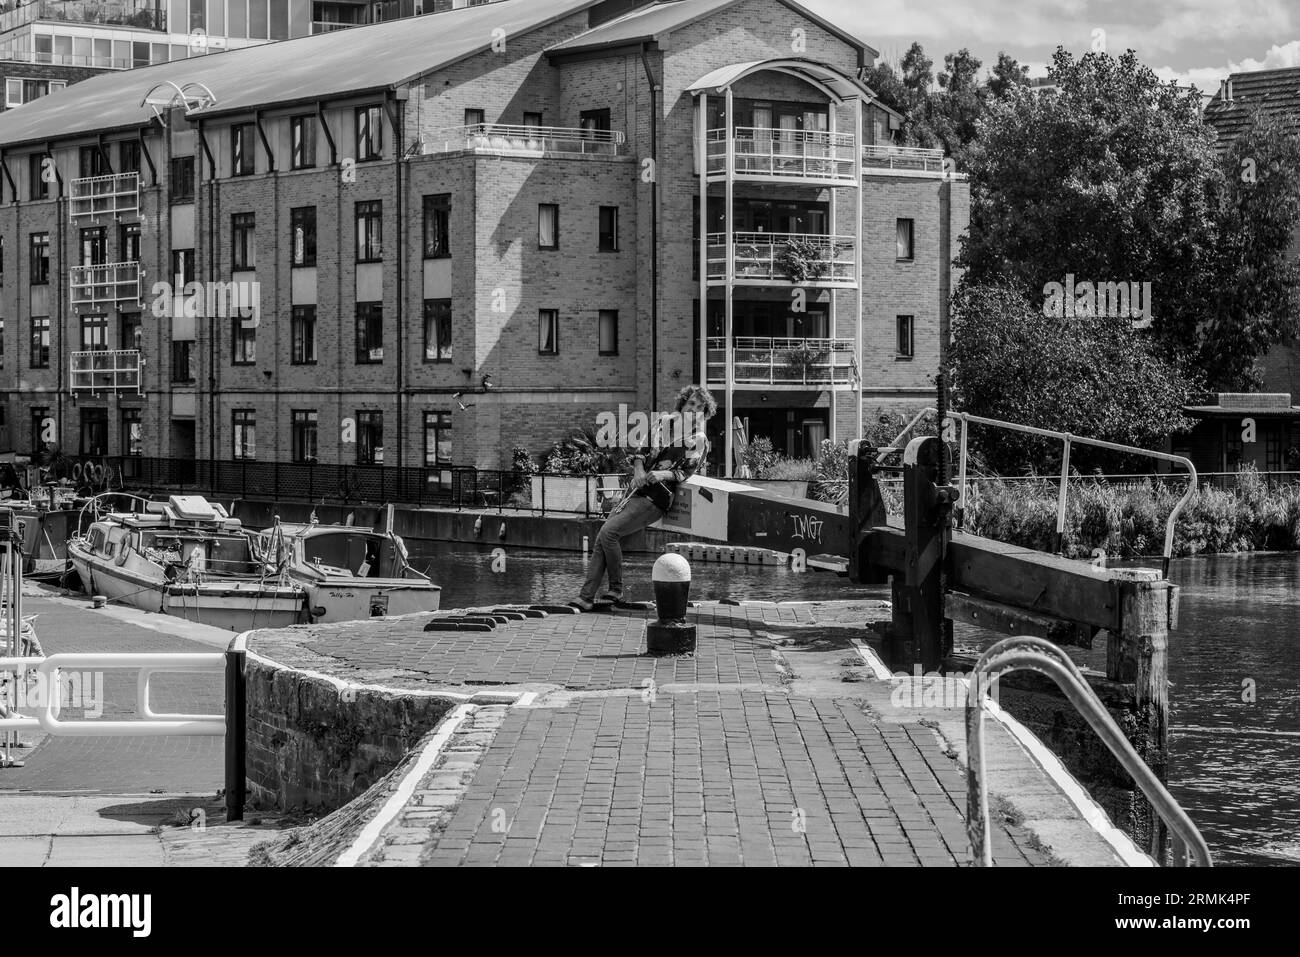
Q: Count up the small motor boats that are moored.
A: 2